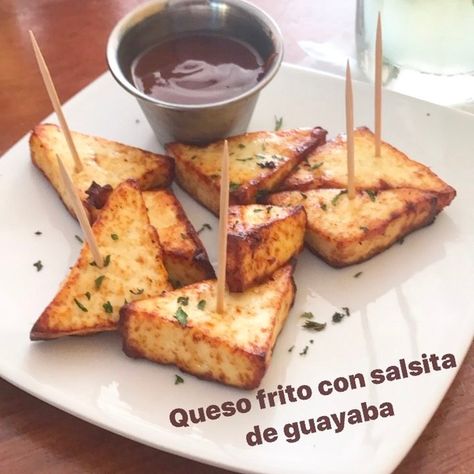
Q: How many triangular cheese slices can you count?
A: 8